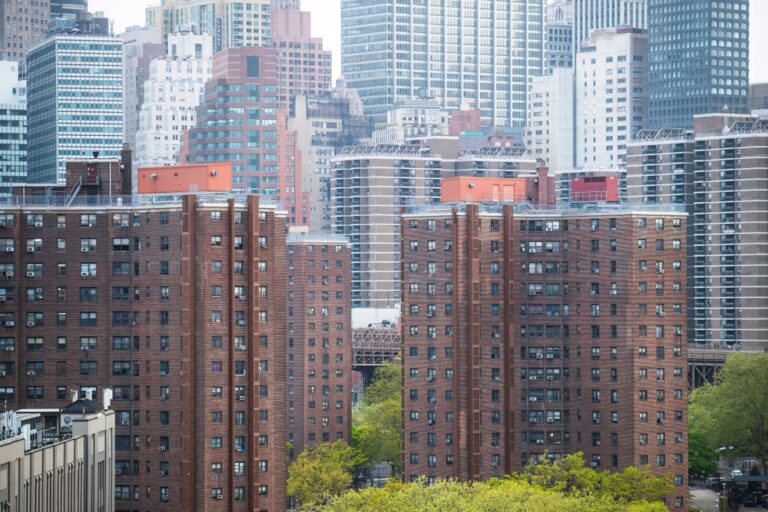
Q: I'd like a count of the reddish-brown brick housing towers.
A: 3